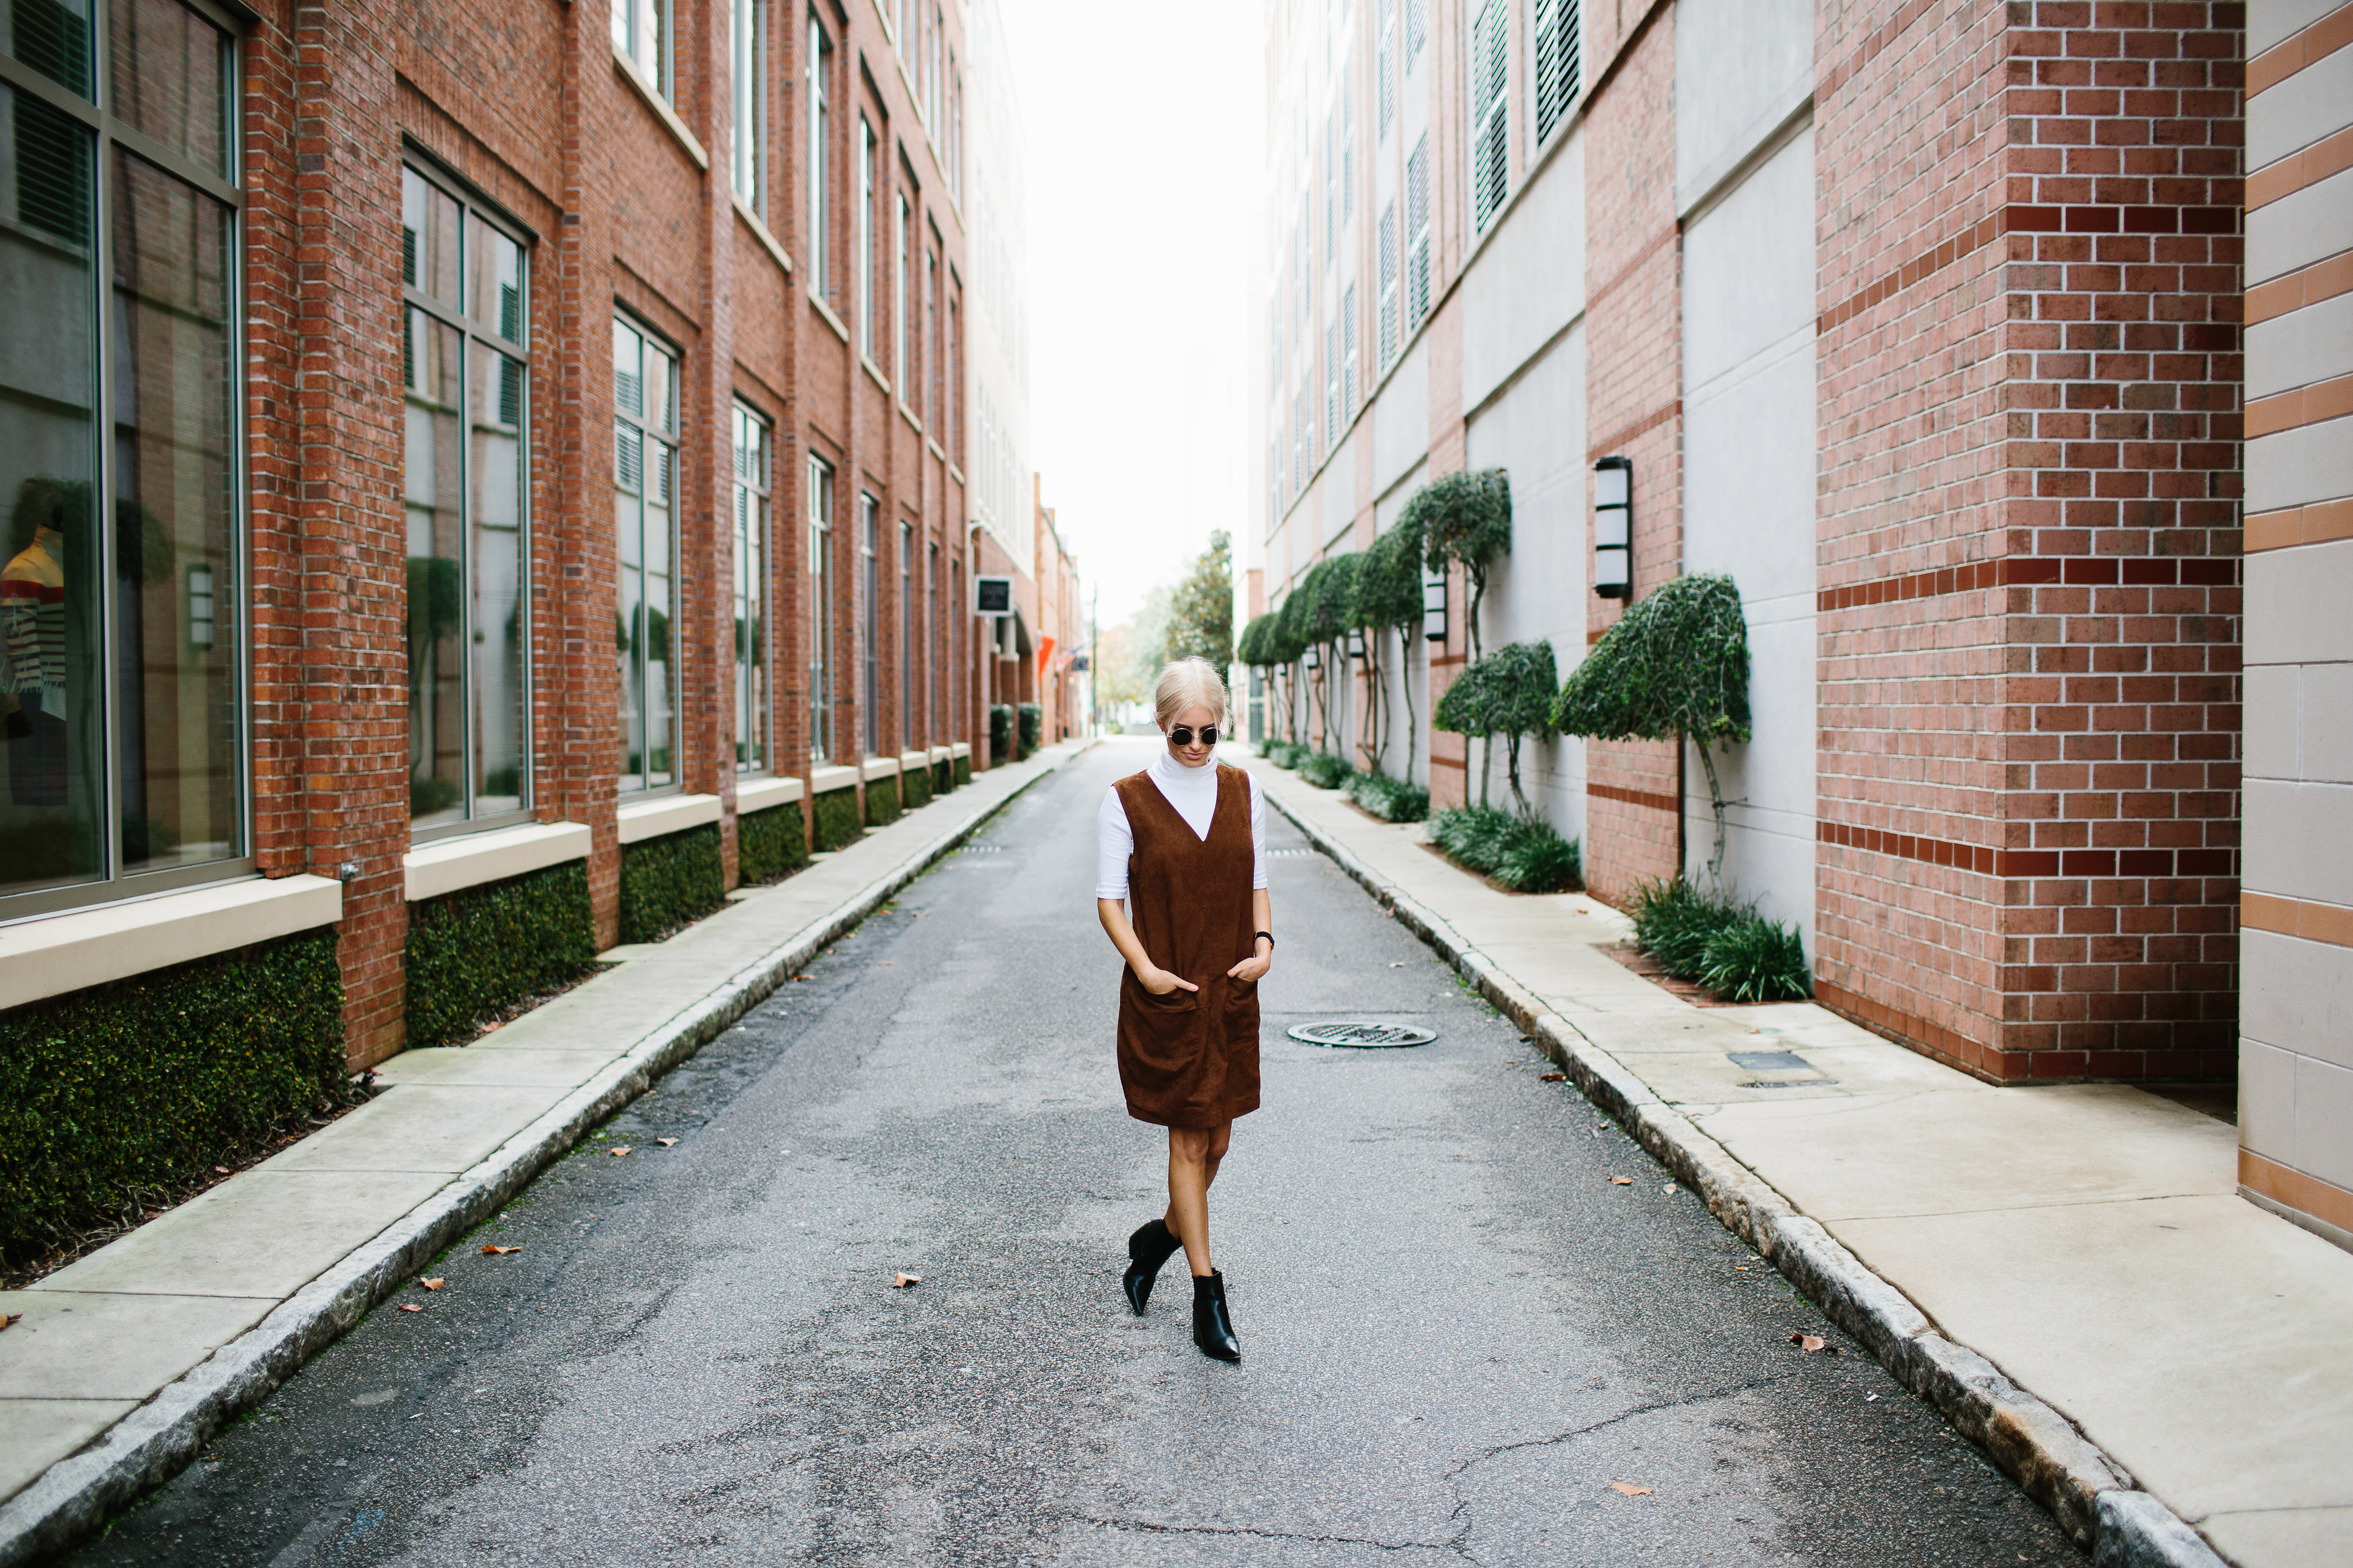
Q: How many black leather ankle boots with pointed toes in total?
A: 2